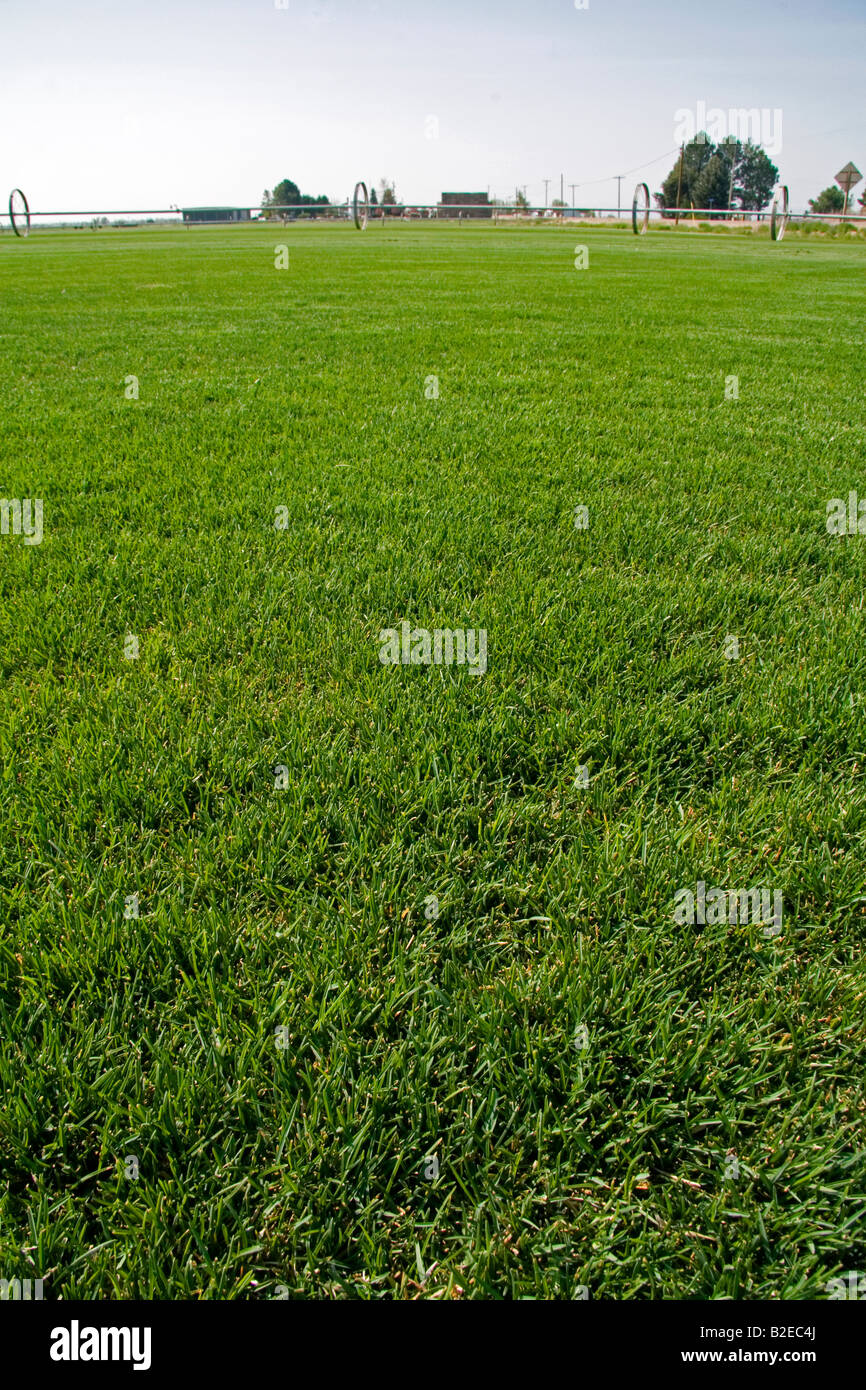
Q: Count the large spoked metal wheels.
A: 4